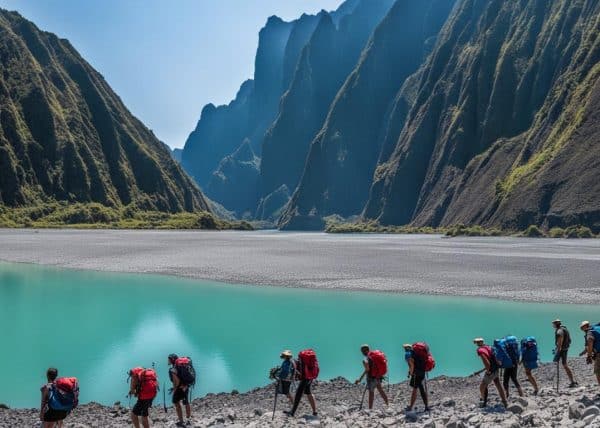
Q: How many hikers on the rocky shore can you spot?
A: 12